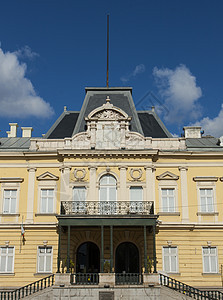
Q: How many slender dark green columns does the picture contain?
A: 6